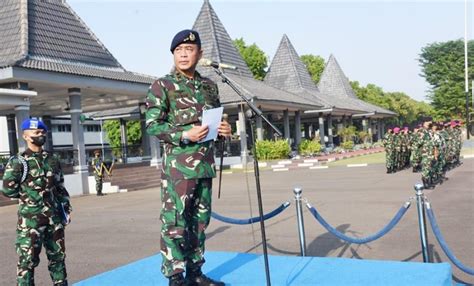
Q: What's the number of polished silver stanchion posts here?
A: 2